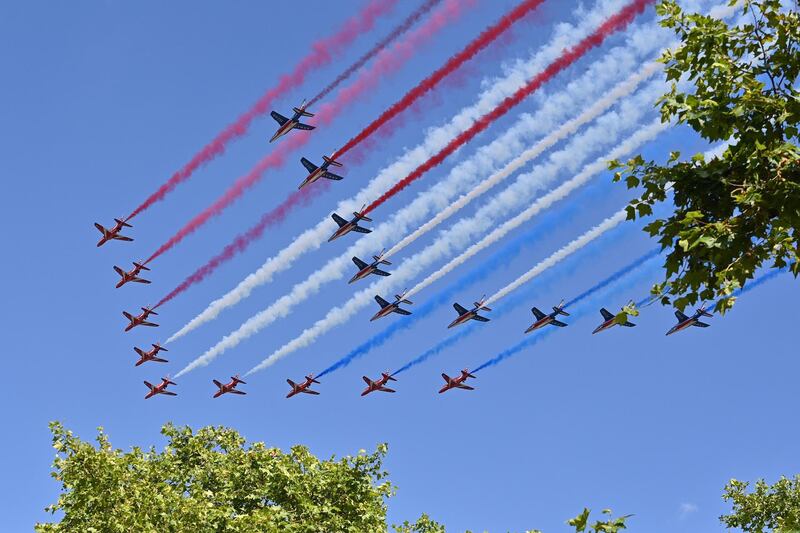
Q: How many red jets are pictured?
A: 9